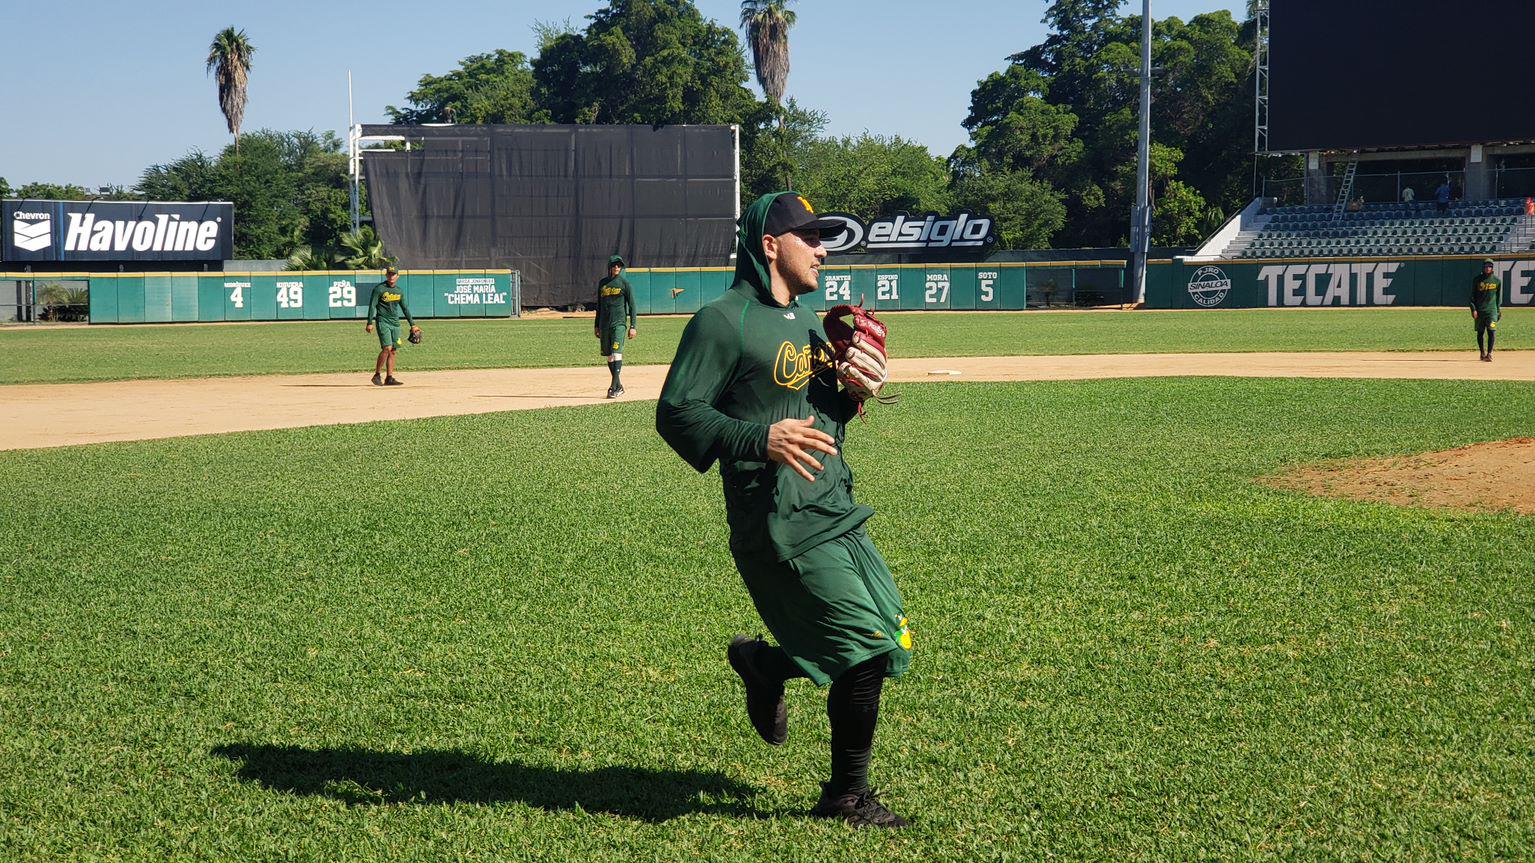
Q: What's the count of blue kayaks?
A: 0